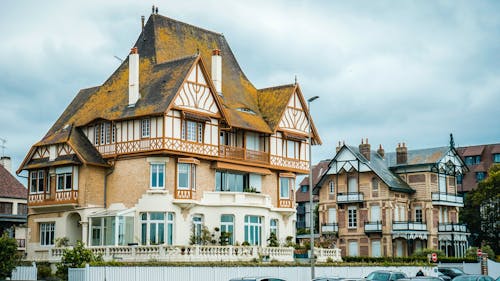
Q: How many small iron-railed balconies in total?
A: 6